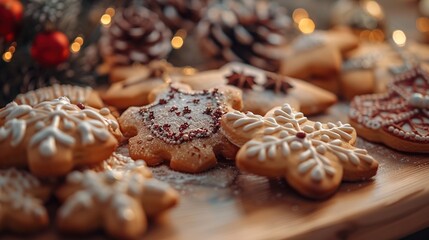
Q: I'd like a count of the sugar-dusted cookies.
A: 1